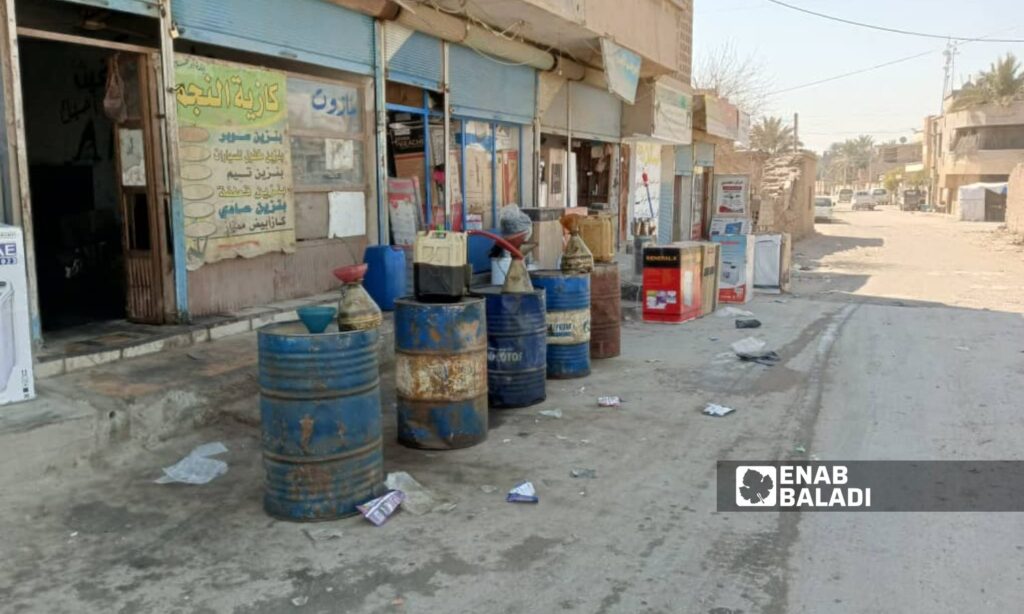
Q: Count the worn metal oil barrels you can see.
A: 5